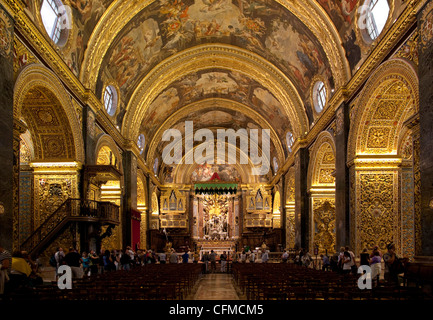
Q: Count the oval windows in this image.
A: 8